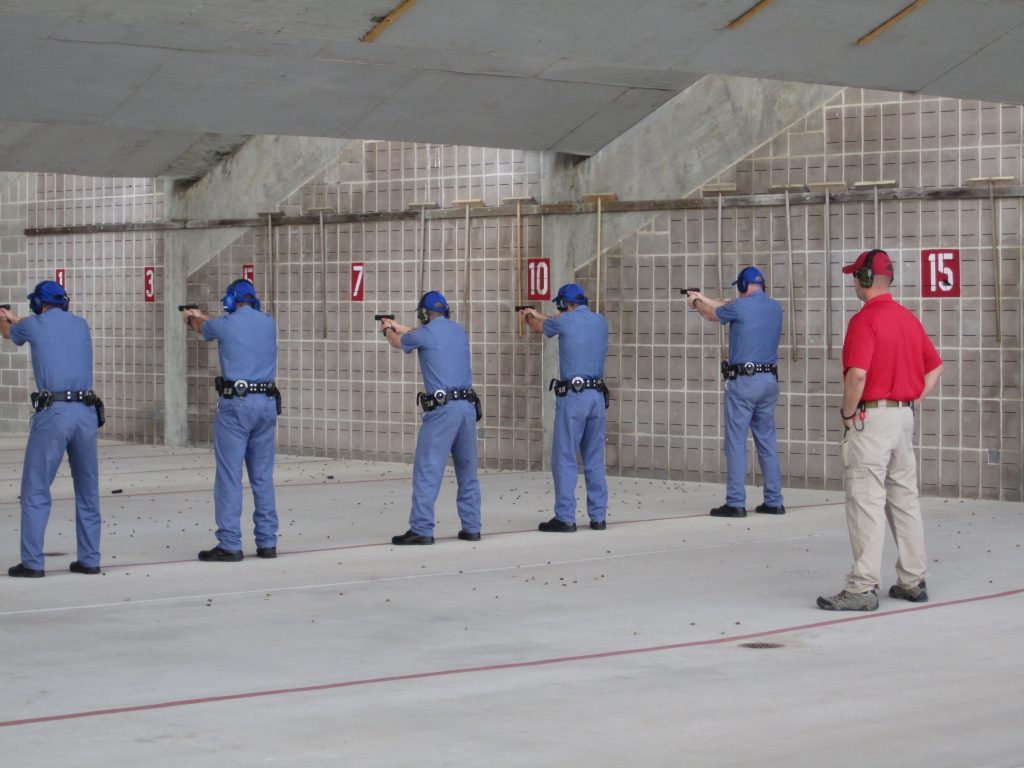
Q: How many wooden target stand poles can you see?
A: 11